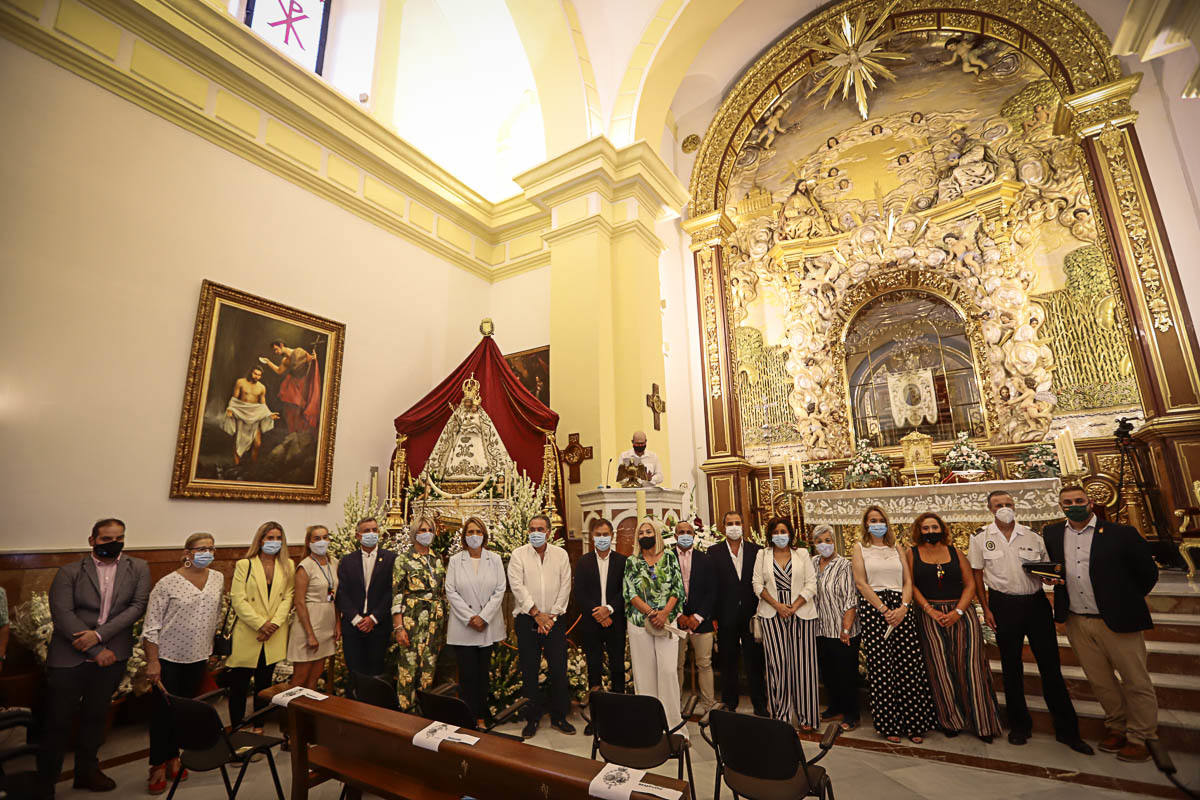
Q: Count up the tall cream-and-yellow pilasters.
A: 1